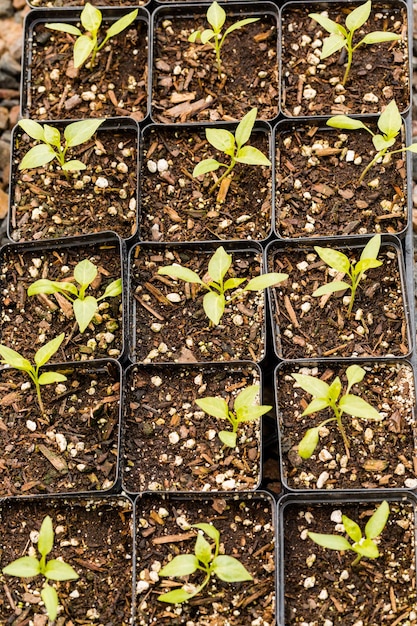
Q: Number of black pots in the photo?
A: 15